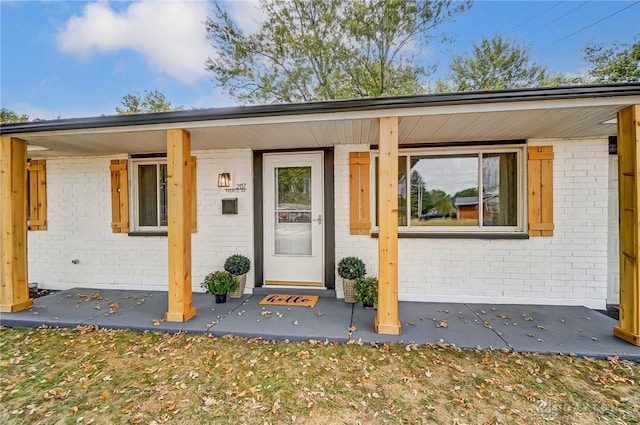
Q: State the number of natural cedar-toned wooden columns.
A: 4